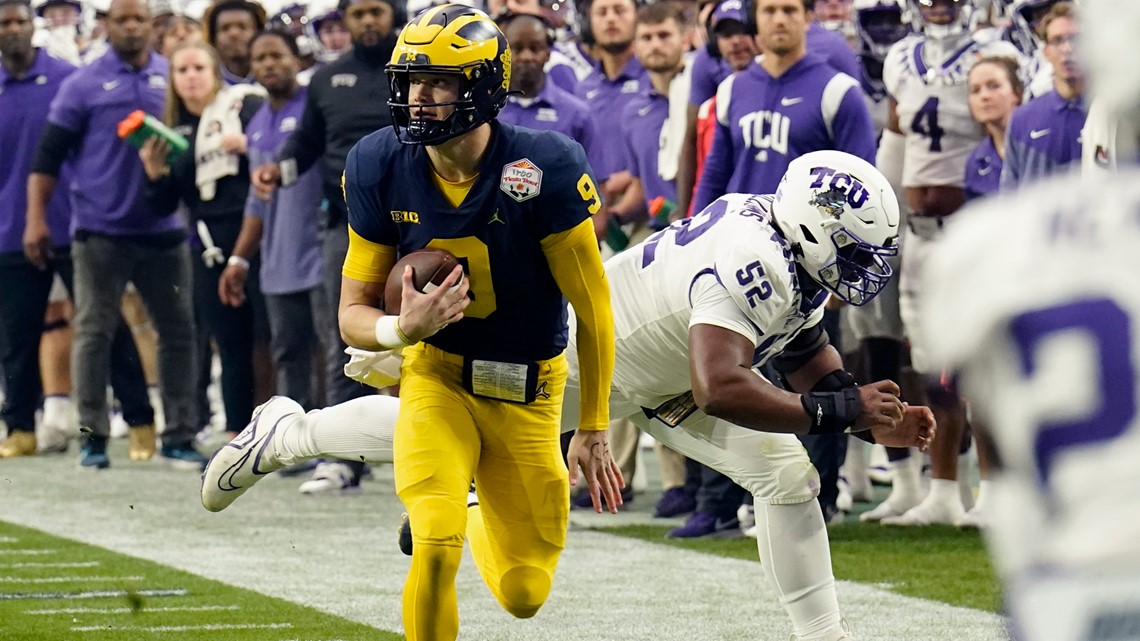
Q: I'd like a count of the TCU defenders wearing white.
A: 2